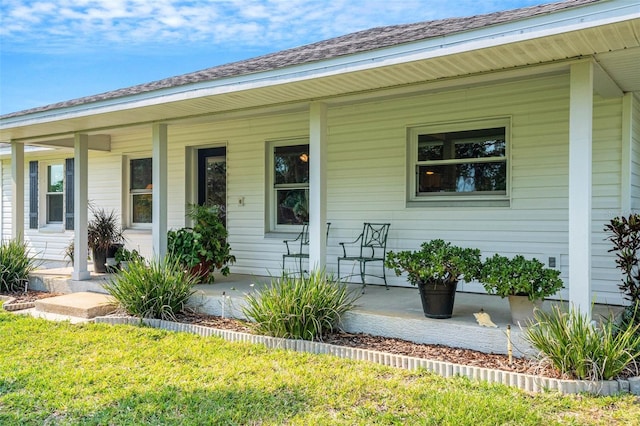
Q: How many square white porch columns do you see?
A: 5